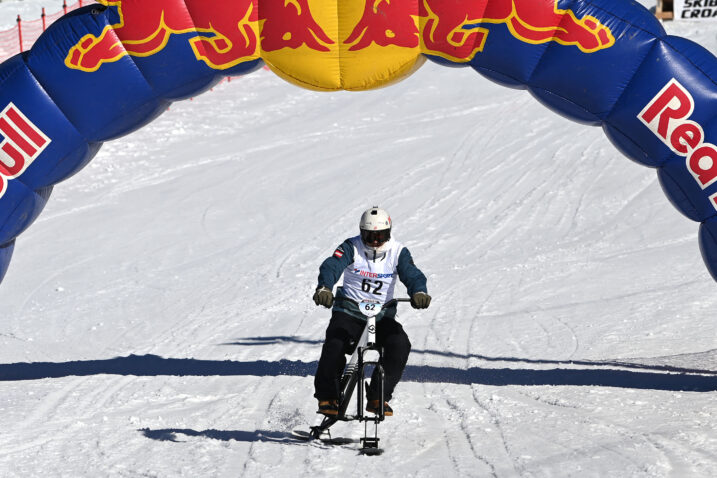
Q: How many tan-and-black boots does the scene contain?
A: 2